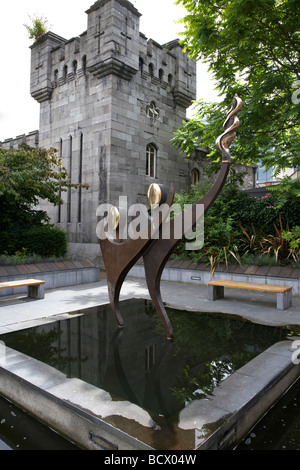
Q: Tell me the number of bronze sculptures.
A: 2